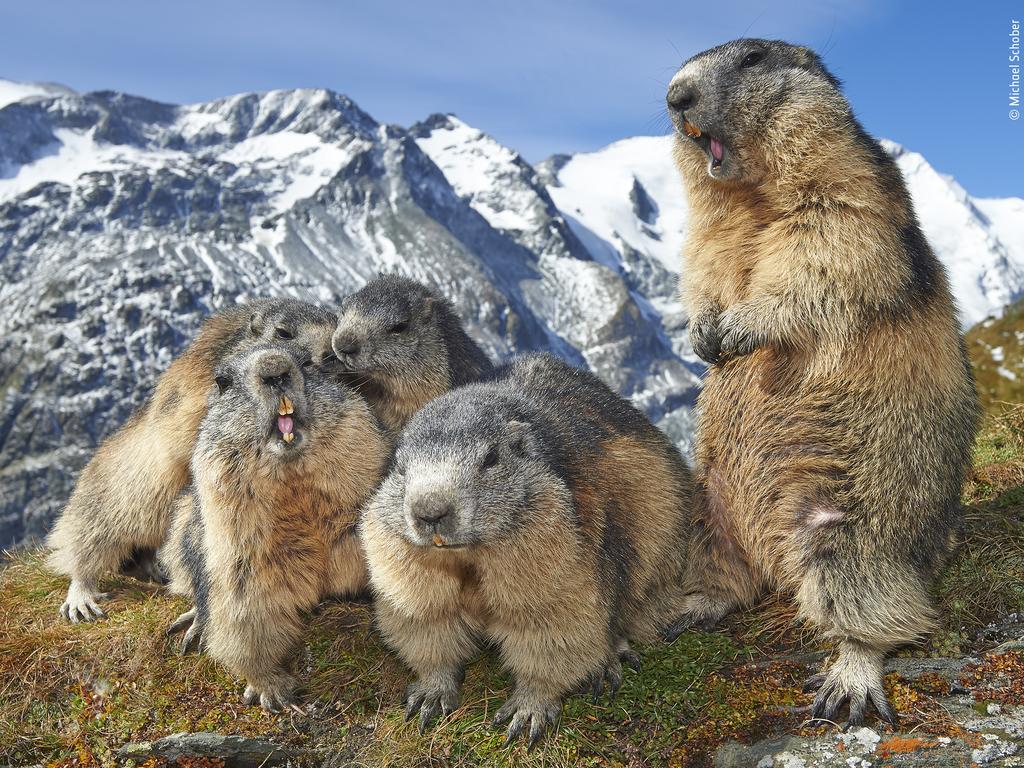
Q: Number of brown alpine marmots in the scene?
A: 5